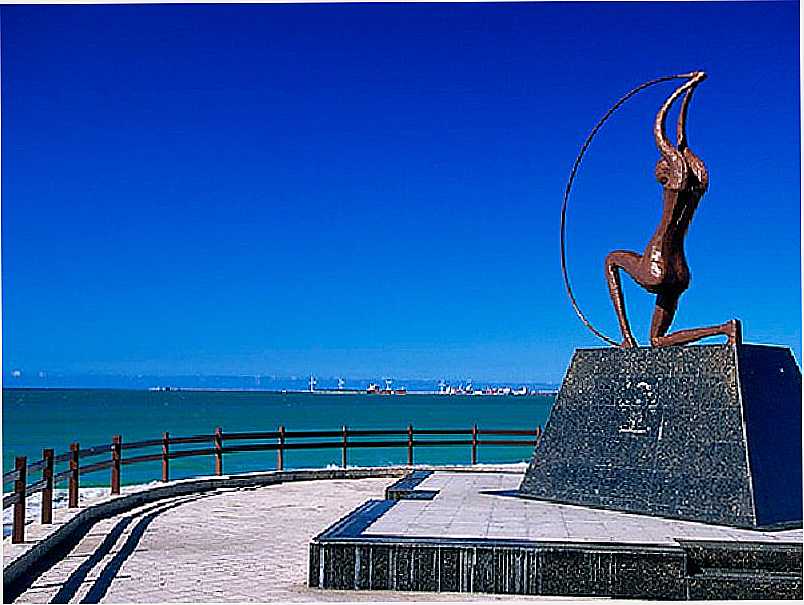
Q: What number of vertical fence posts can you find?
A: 11